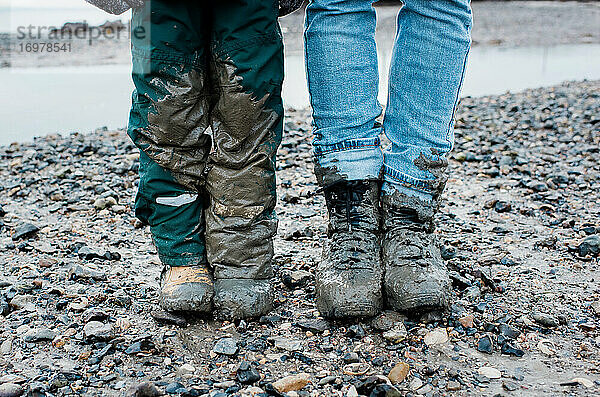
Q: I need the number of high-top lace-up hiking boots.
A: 2